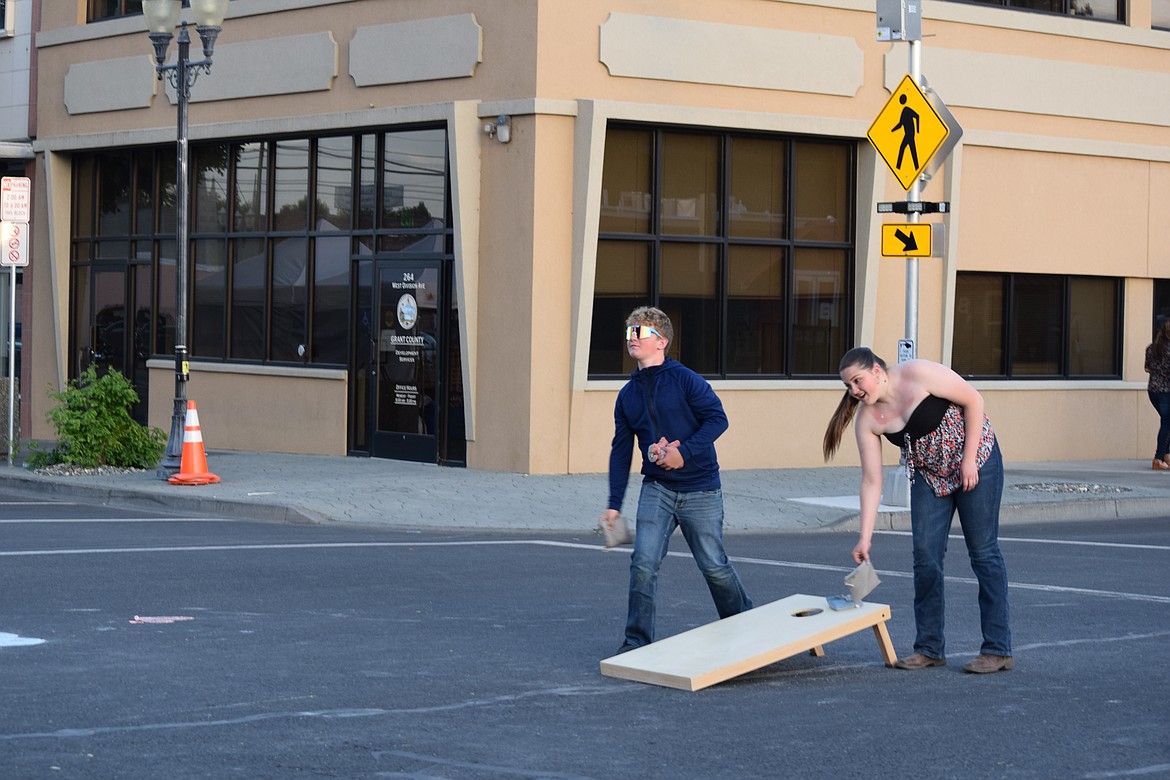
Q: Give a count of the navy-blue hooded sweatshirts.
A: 1